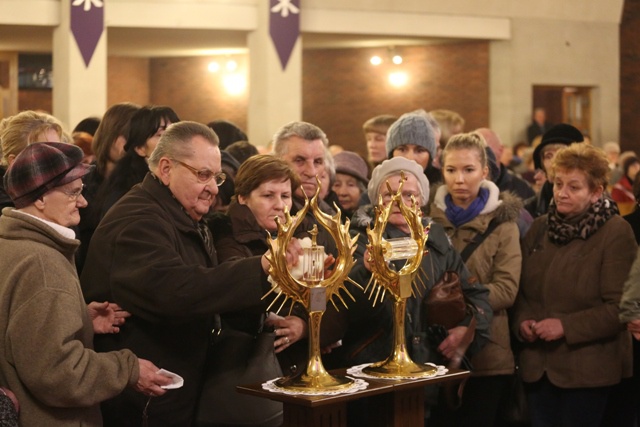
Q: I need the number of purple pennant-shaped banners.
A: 2